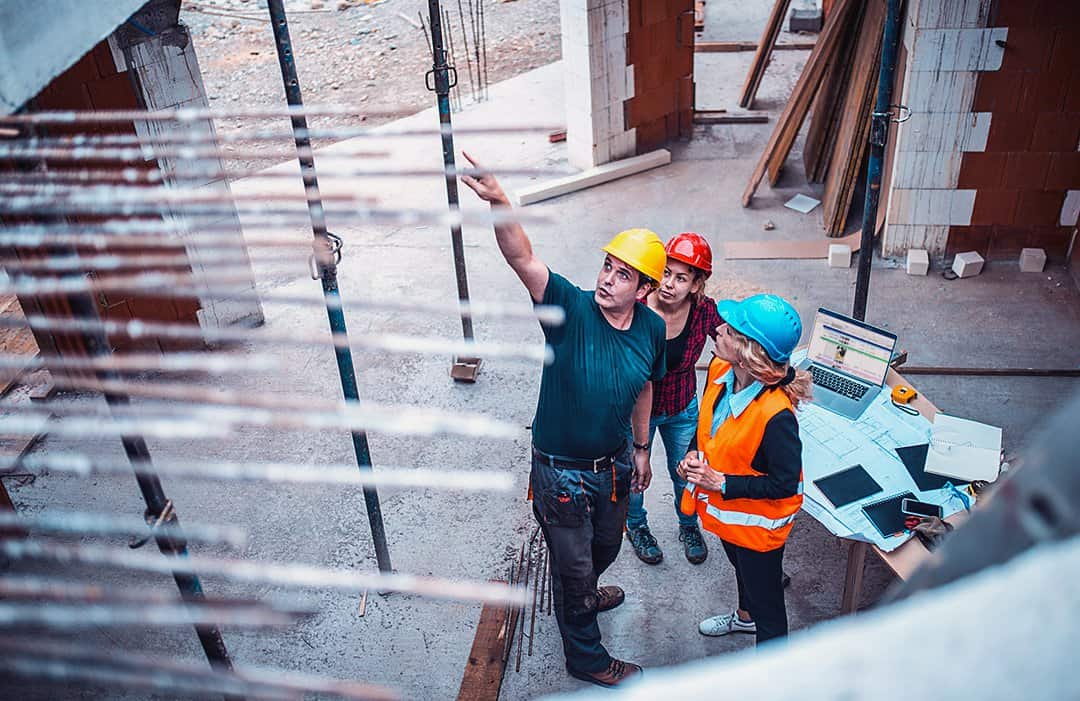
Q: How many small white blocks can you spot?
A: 4